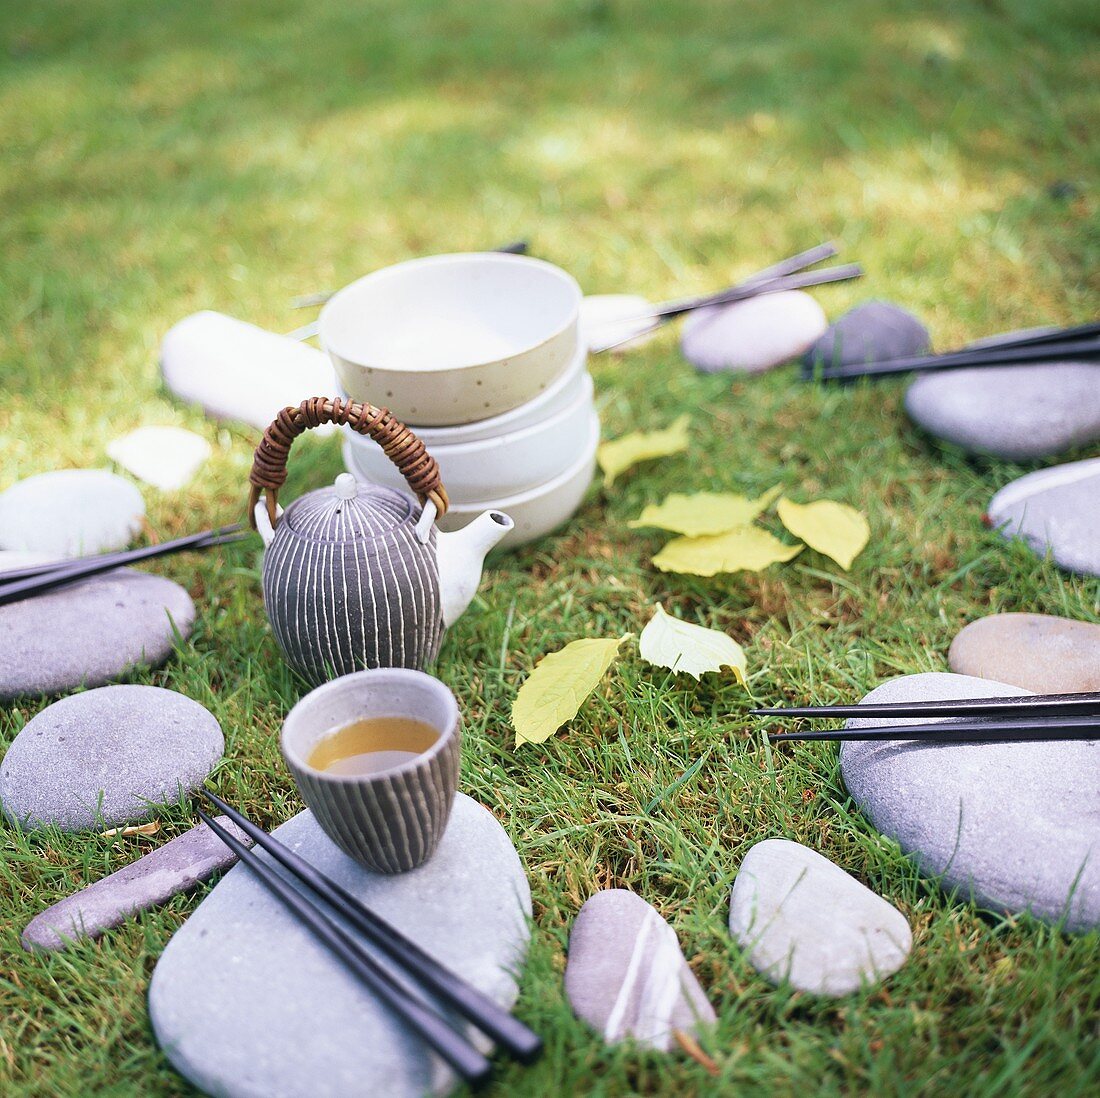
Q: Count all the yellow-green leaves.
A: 6